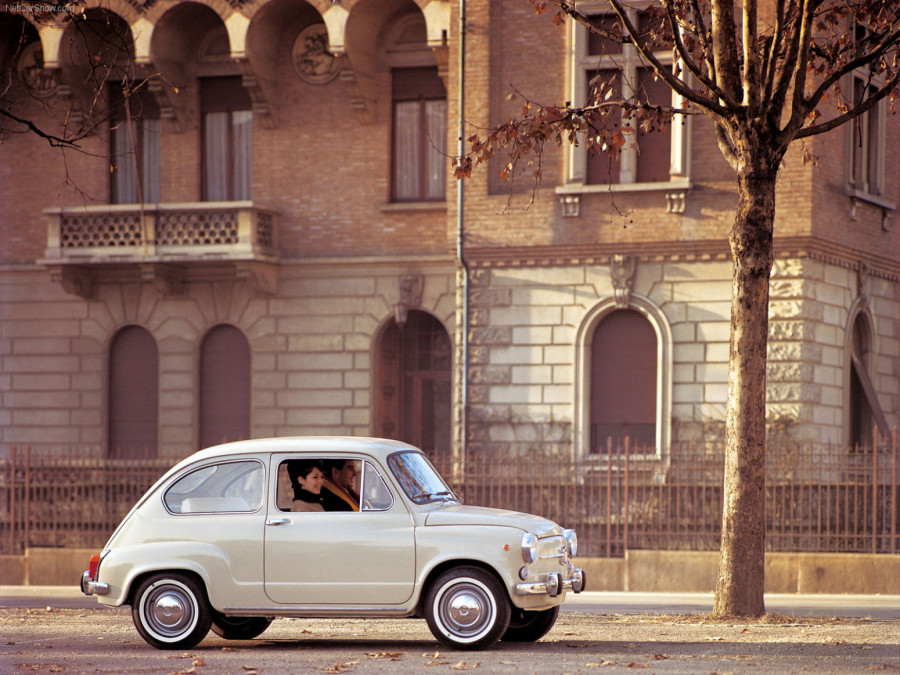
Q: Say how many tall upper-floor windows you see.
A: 5